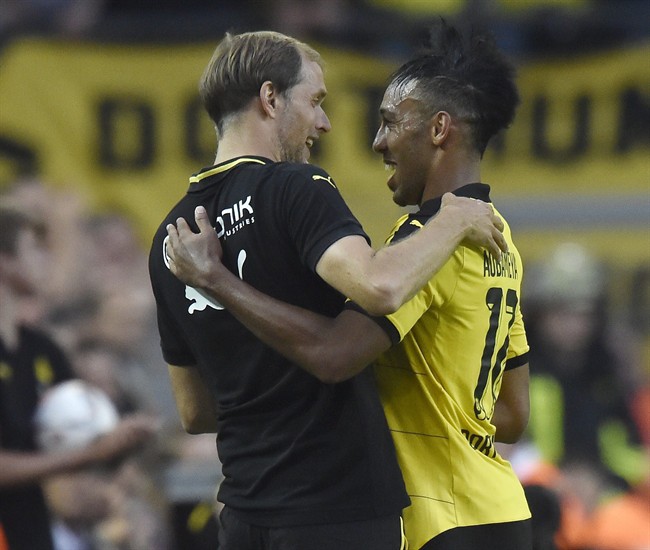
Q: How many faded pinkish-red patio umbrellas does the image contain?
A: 0